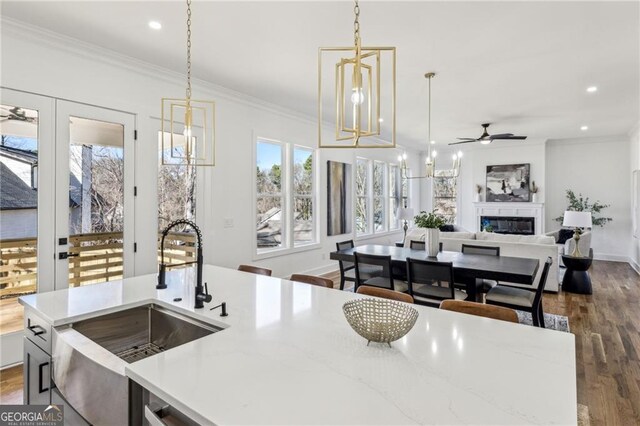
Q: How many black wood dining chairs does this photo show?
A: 6